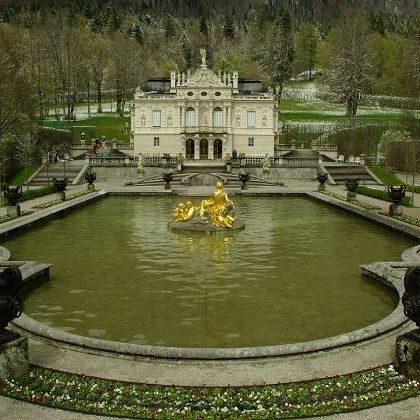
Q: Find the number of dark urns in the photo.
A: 10